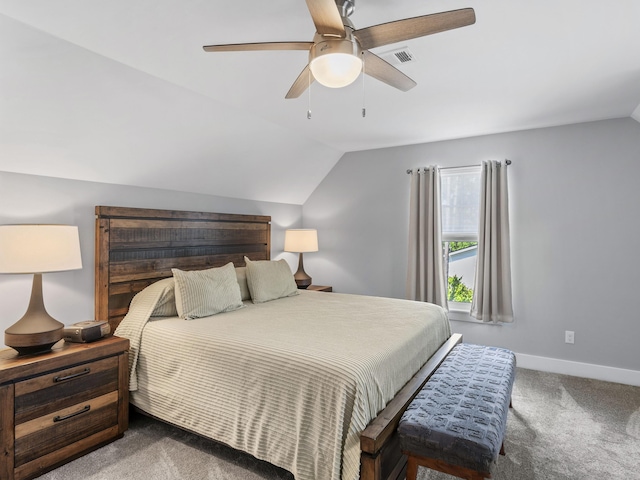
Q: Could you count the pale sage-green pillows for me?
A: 2